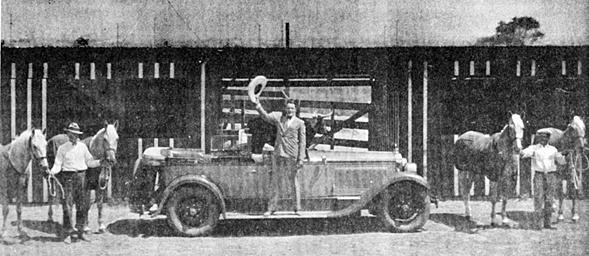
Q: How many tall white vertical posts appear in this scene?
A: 6